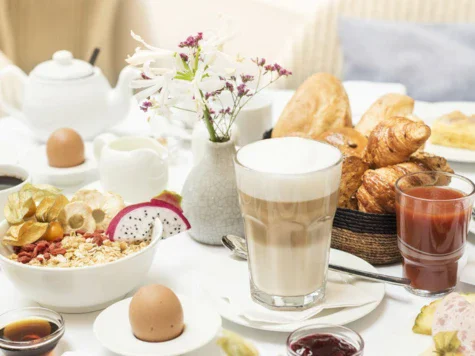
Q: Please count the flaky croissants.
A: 2